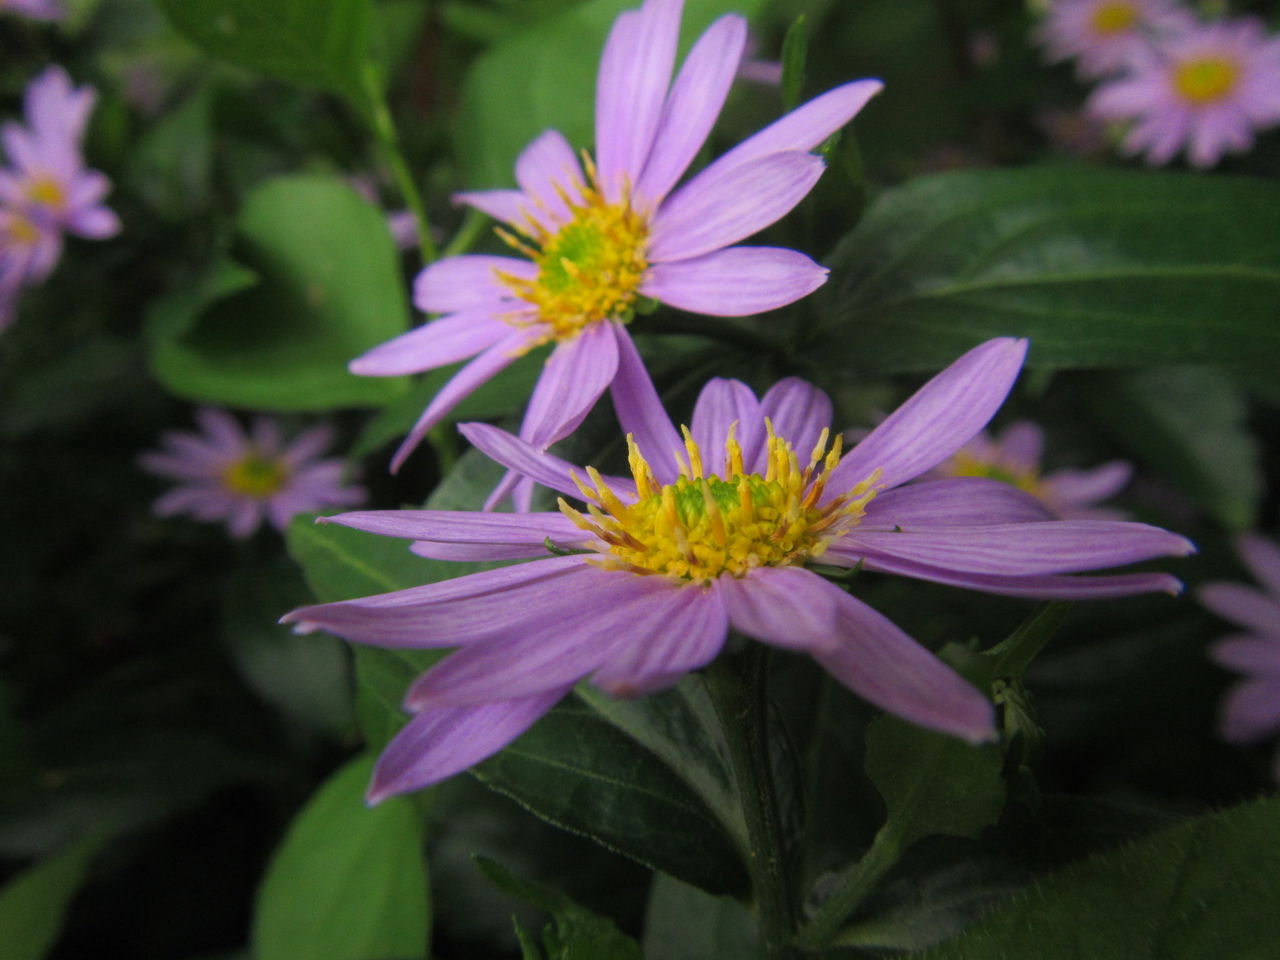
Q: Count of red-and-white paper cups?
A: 0